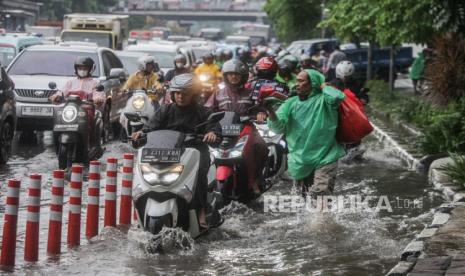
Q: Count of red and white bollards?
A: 7